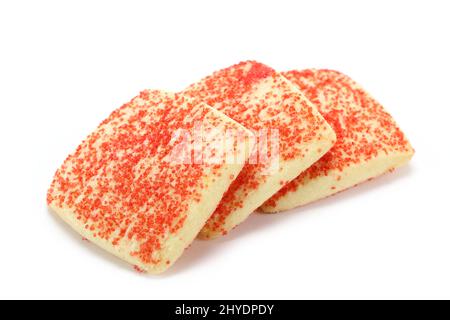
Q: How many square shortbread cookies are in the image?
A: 3